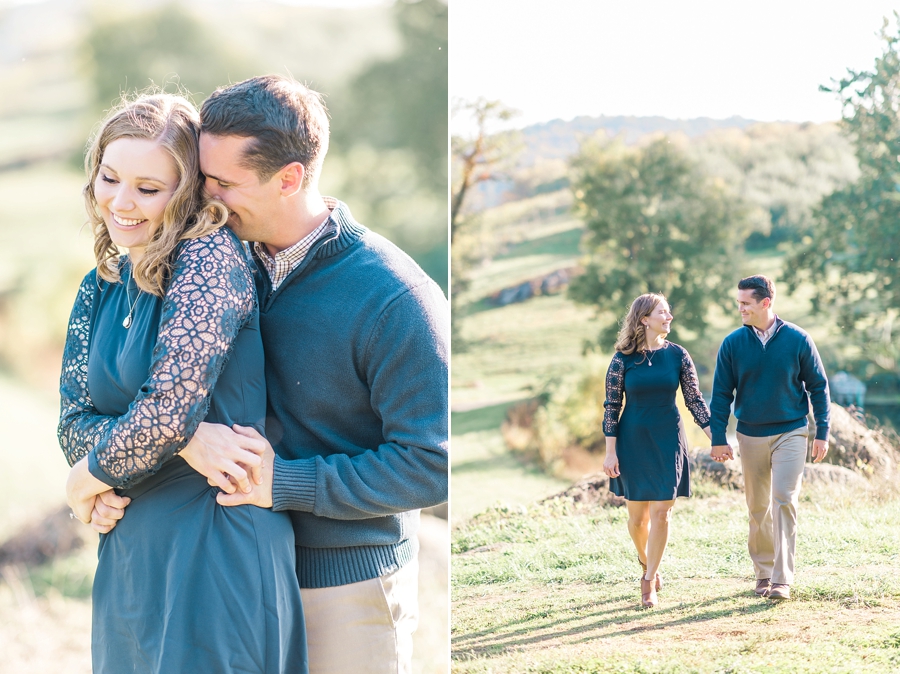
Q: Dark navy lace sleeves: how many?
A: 4